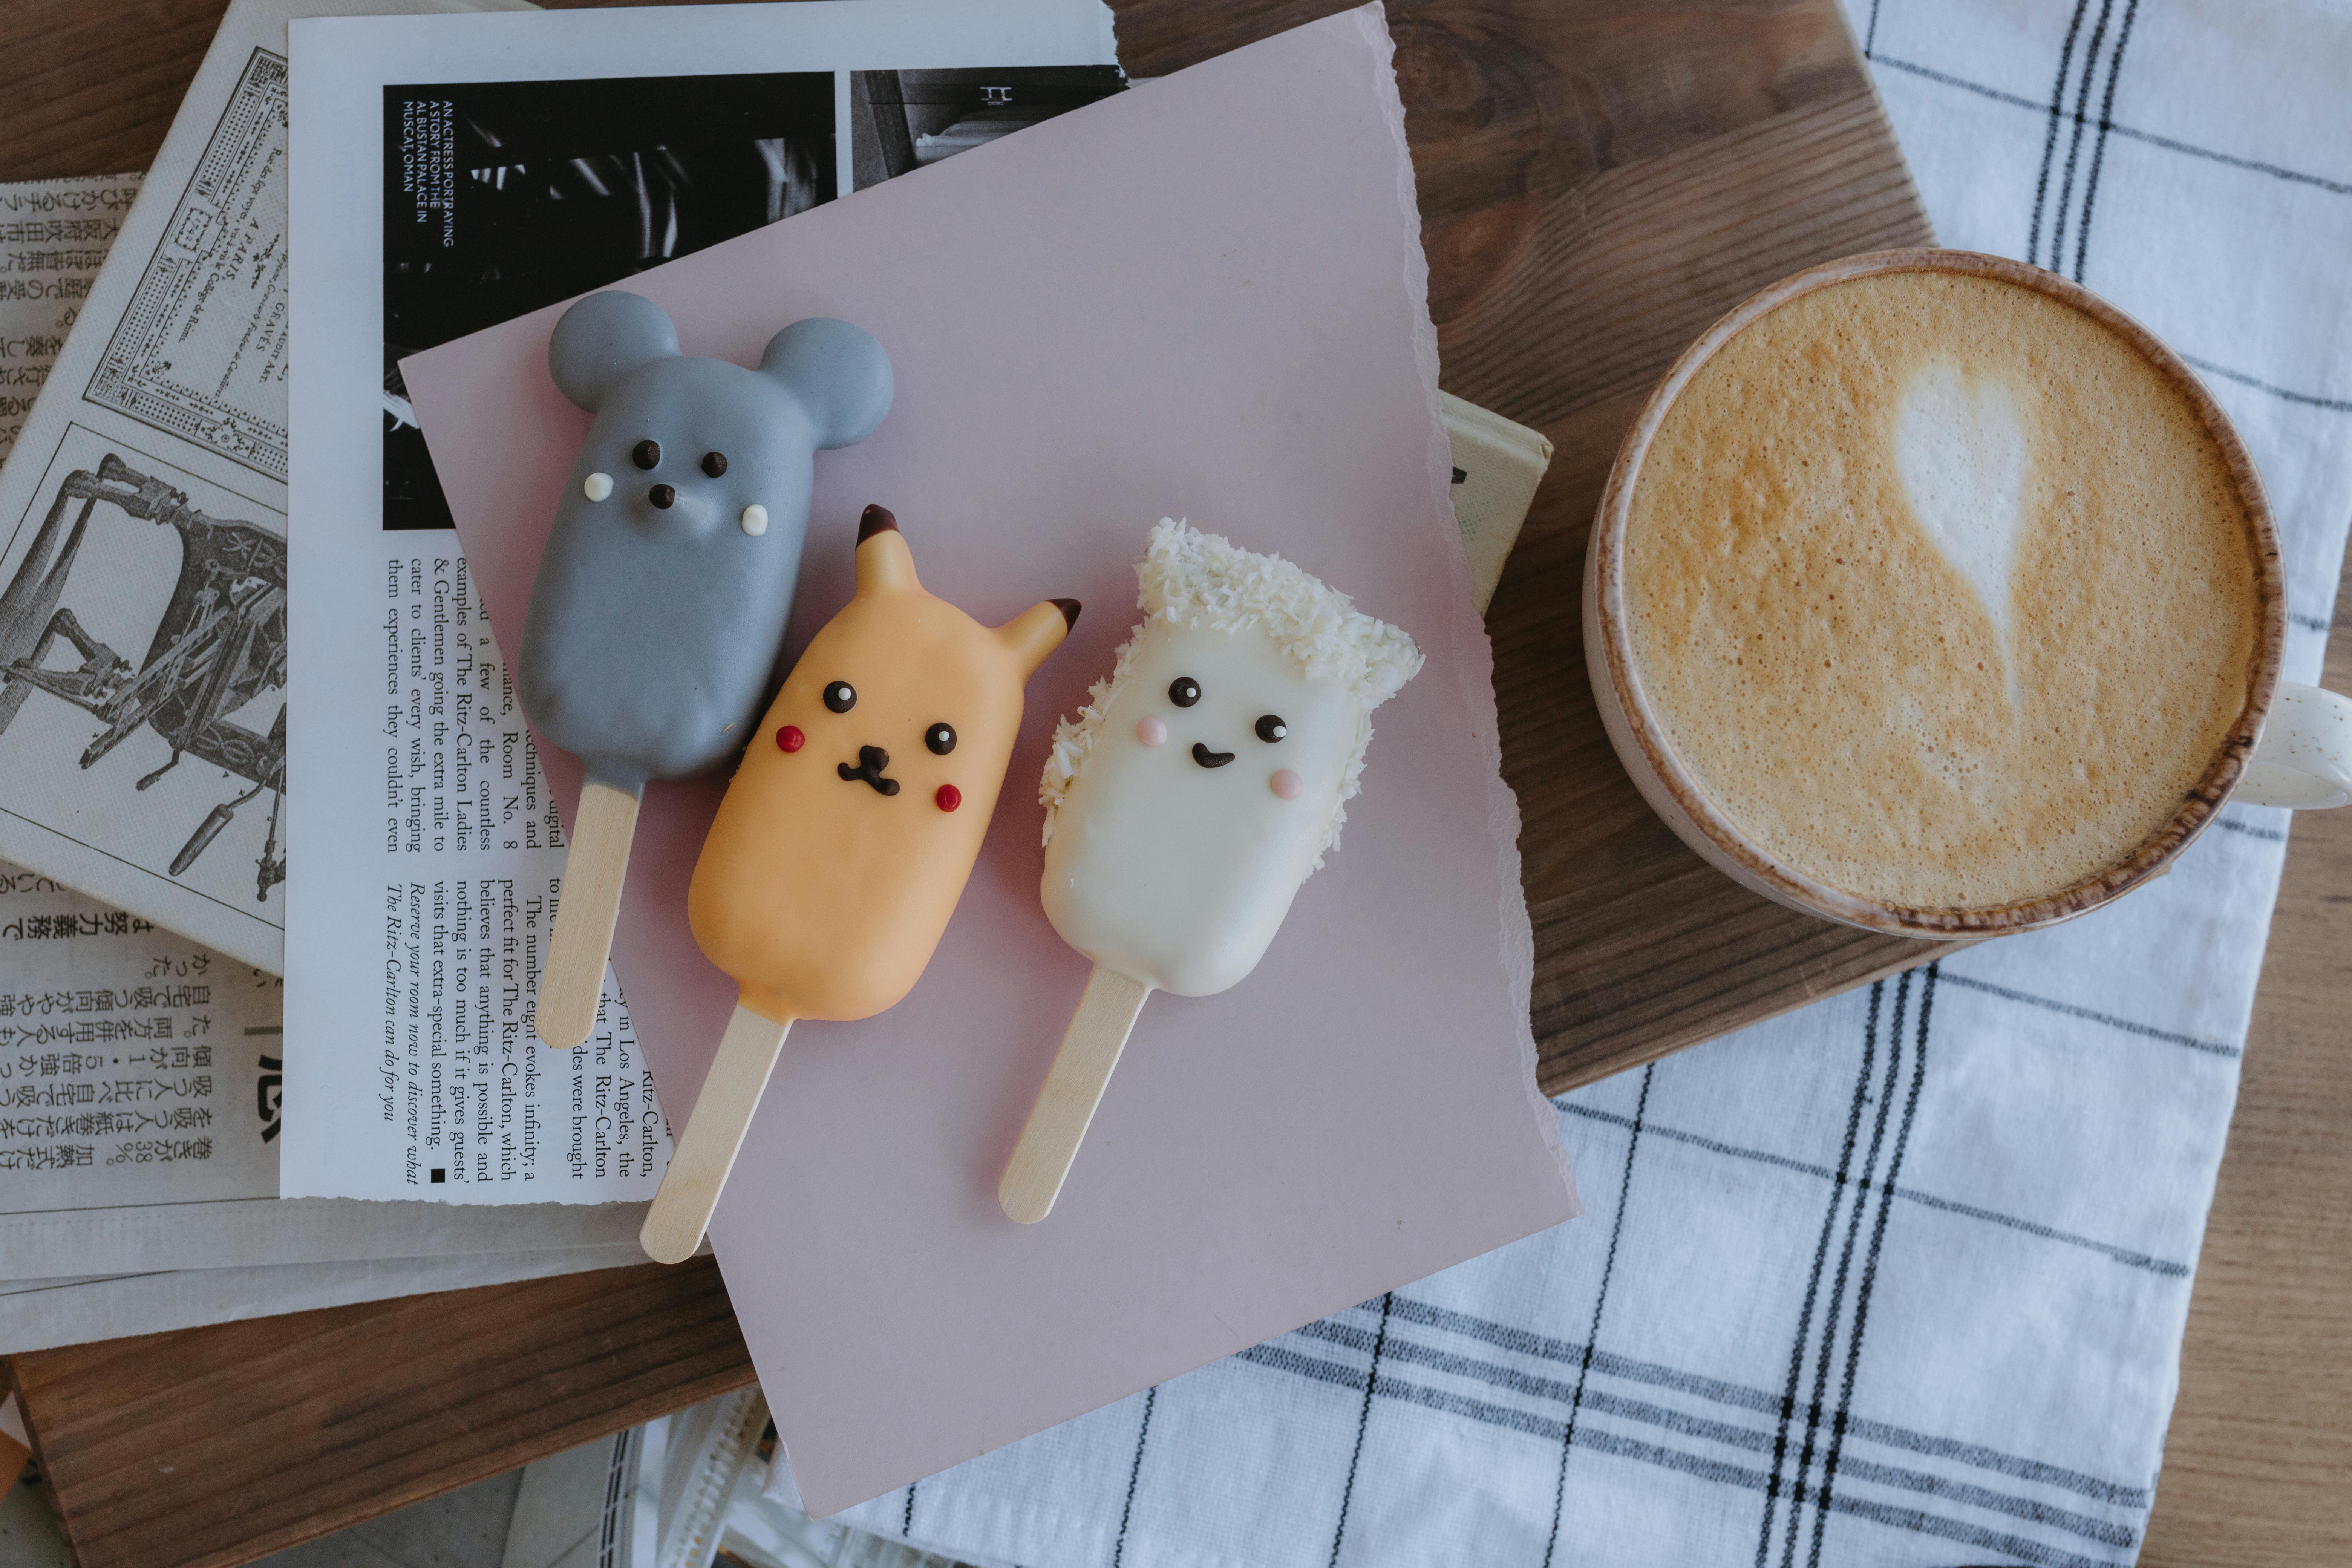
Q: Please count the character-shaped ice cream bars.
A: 3